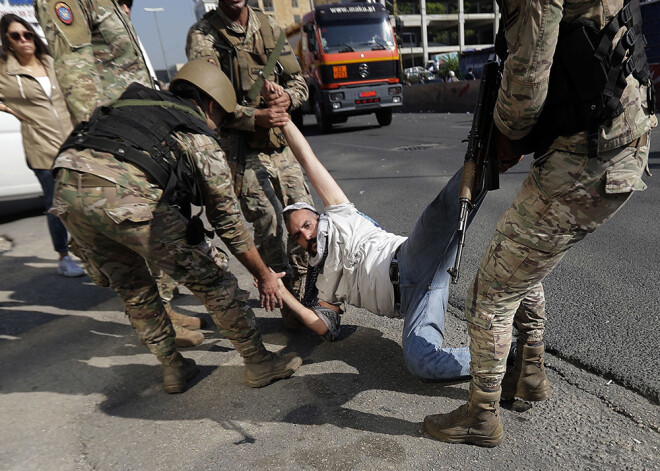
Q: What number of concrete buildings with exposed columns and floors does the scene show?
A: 1